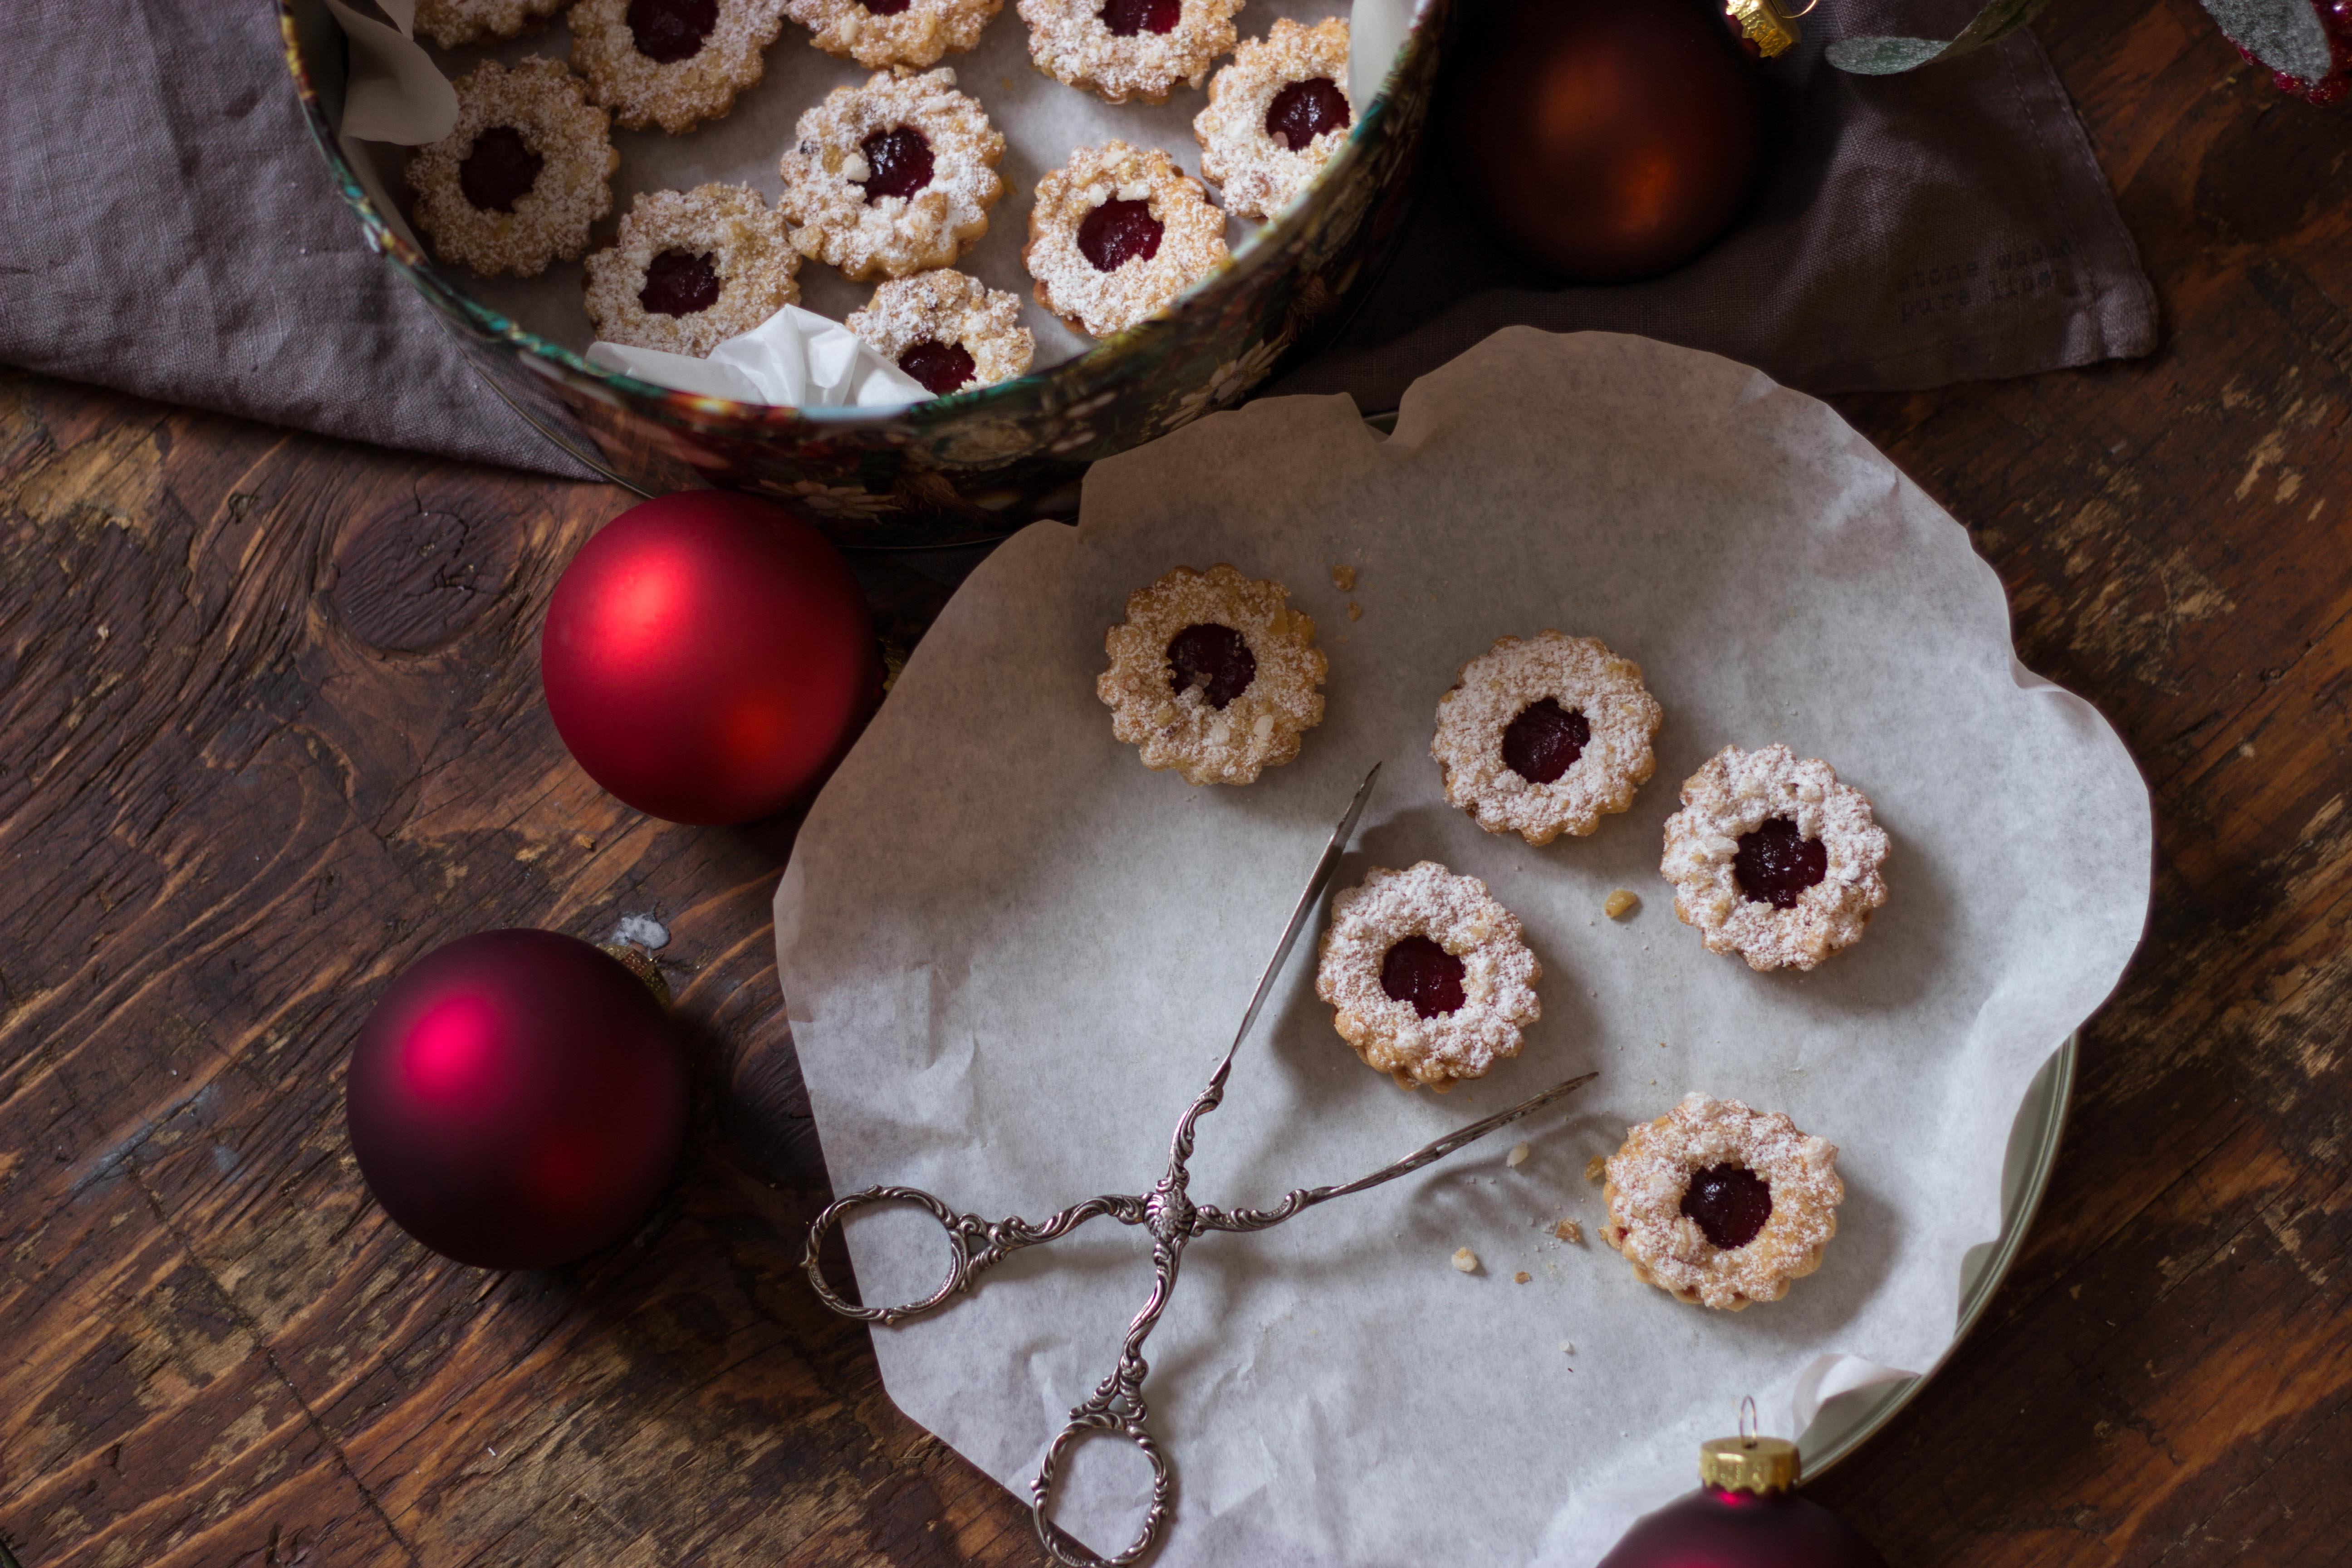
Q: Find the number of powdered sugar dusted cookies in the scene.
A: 15